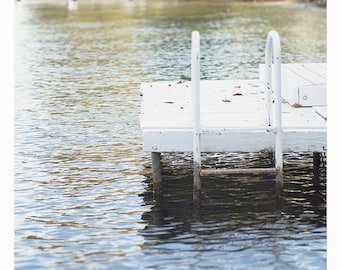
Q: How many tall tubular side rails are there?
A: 2